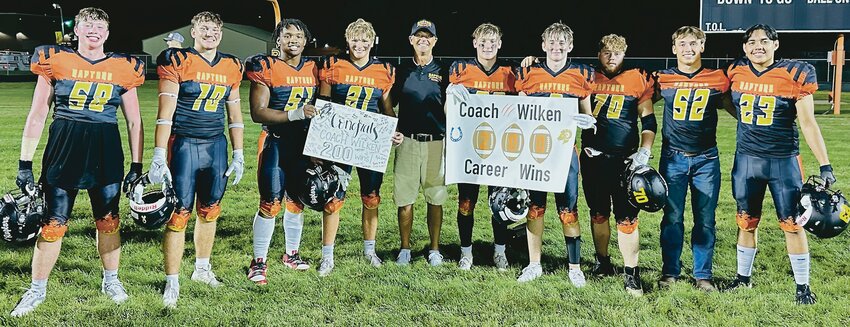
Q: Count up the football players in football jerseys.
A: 9